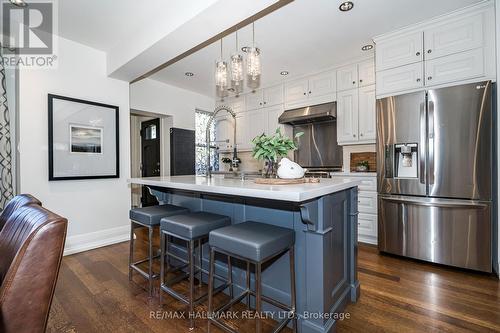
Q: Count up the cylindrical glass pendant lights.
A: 3